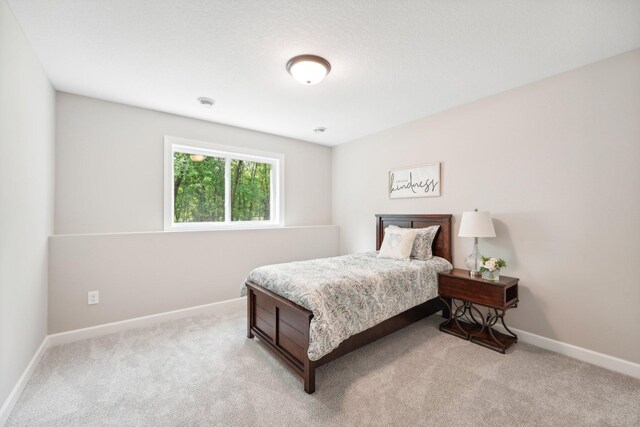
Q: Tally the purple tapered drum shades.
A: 0